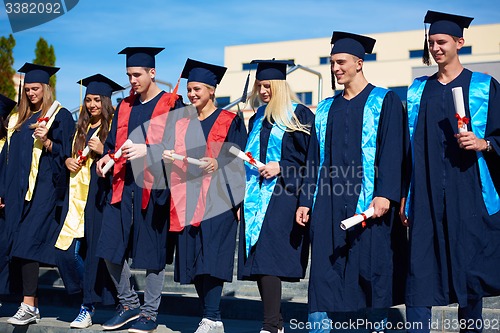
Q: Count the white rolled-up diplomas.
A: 7